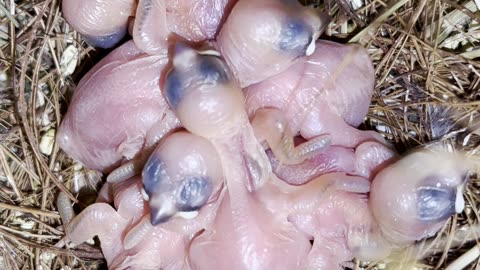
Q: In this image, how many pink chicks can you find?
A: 5